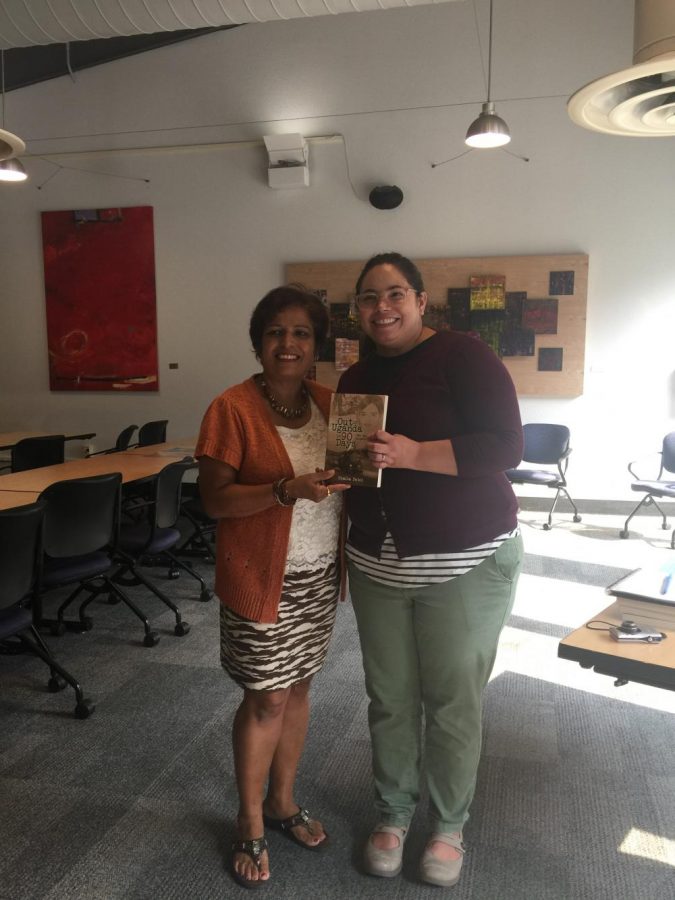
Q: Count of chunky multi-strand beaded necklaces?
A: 1